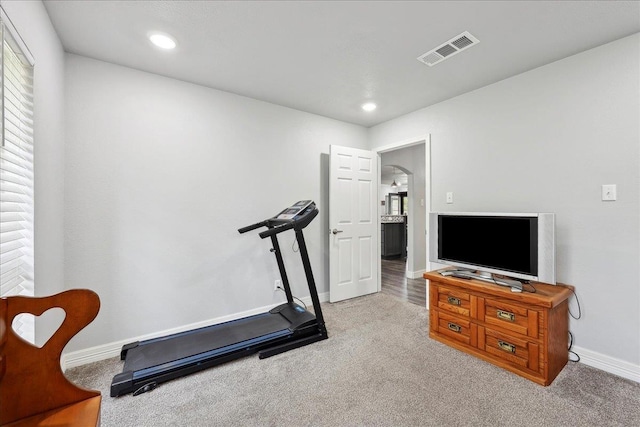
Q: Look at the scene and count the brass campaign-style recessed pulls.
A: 4